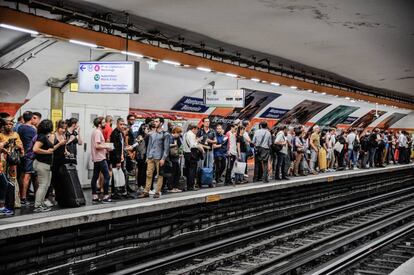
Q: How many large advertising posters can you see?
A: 5